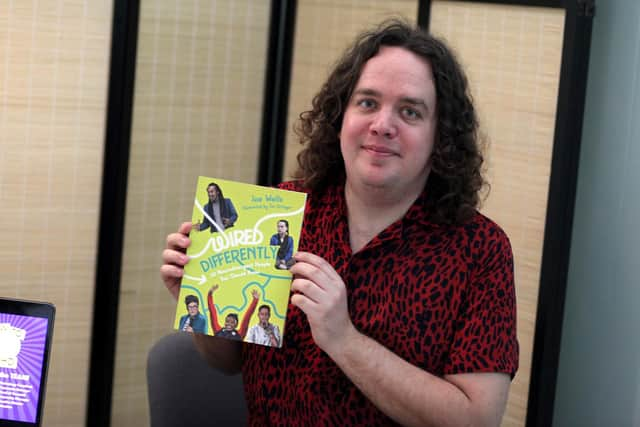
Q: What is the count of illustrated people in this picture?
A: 5